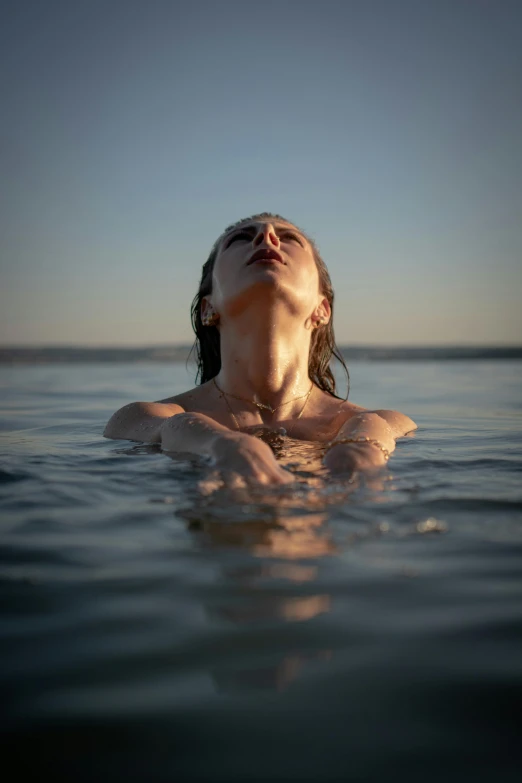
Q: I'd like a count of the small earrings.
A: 2